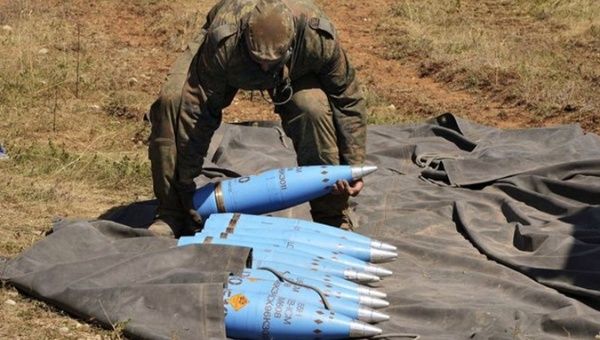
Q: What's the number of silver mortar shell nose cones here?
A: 9